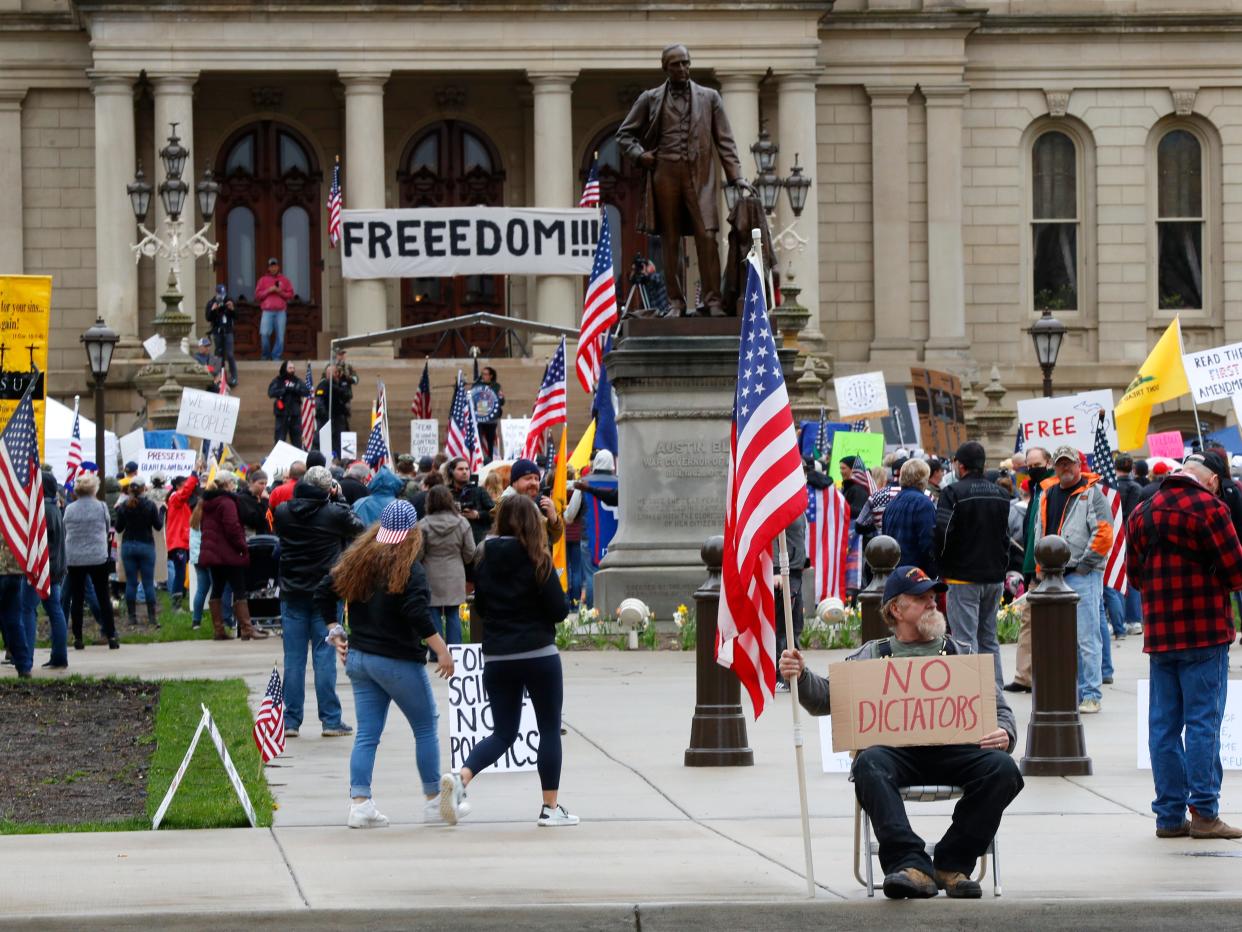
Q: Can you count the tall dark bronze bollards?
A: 3